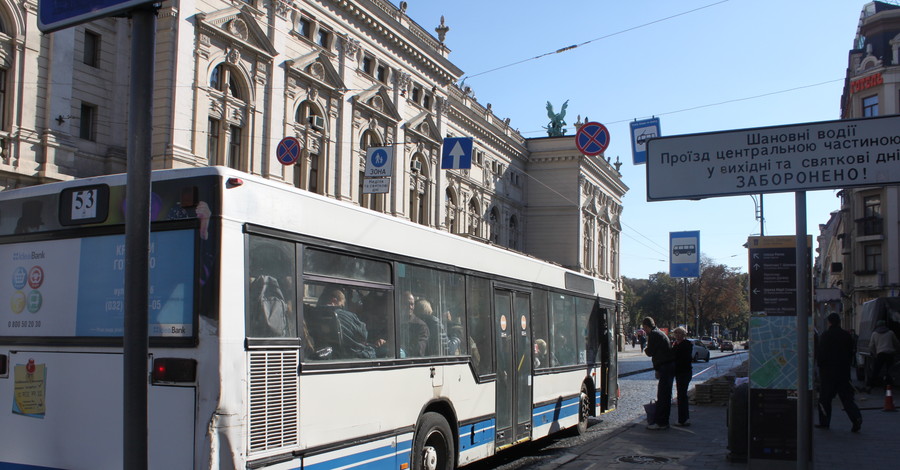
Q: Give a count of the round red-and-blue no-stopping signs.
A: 2